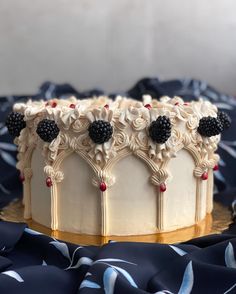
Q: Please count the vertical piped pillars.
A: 6